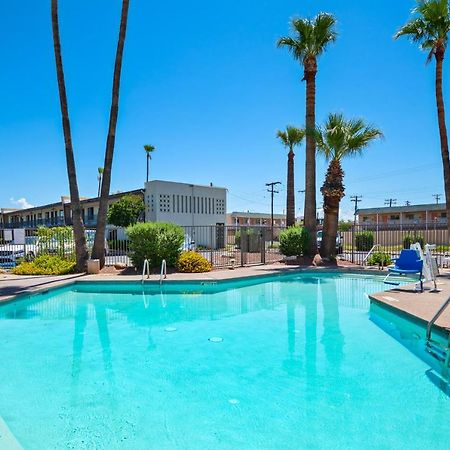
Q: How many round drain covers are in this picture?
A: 3